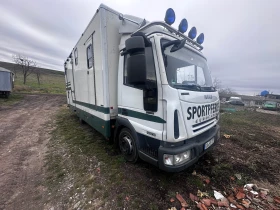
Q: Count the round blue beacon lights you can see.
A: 4